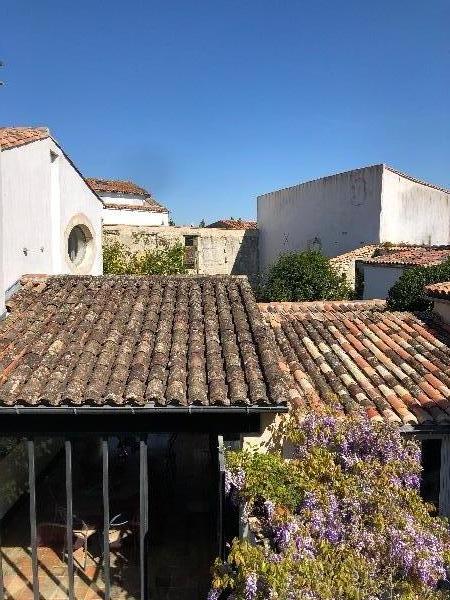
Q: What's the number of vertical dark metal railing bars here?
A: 4